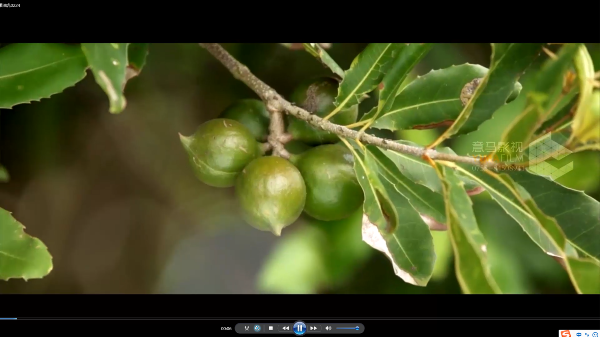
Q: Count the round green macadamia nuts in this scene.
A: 5